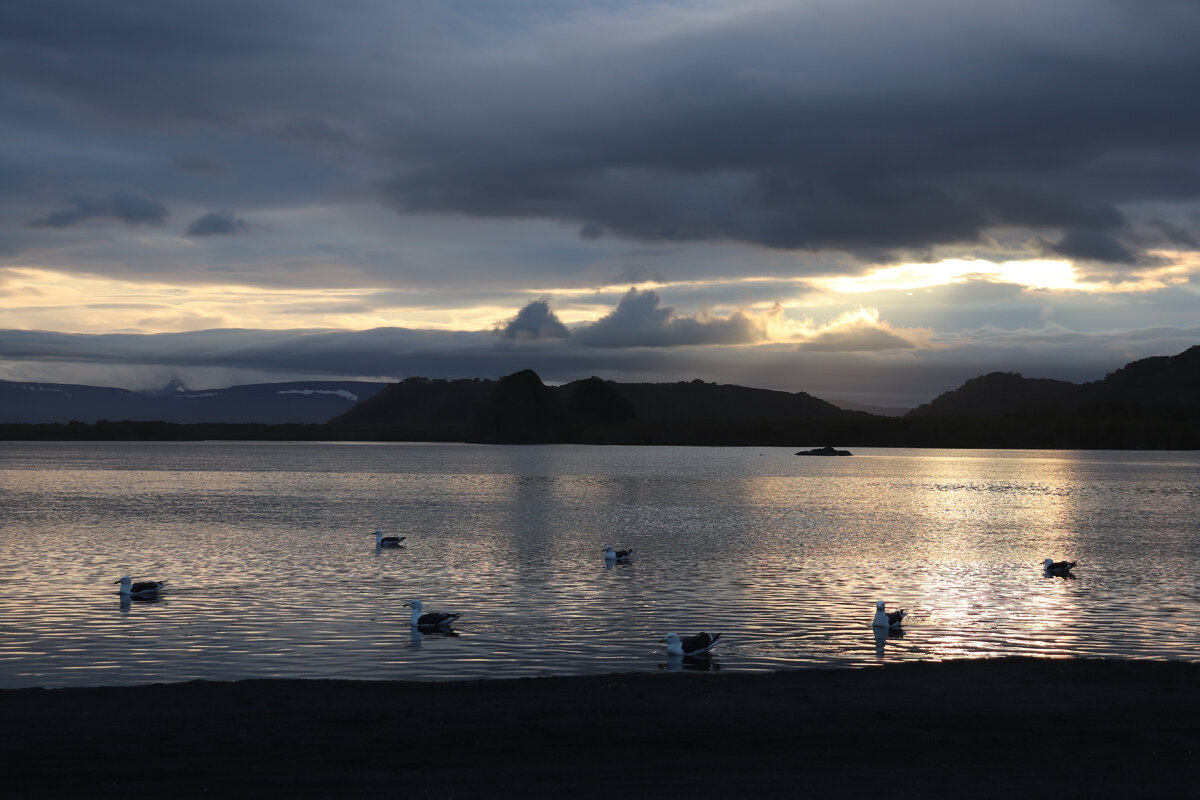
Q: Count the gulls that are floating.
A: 7